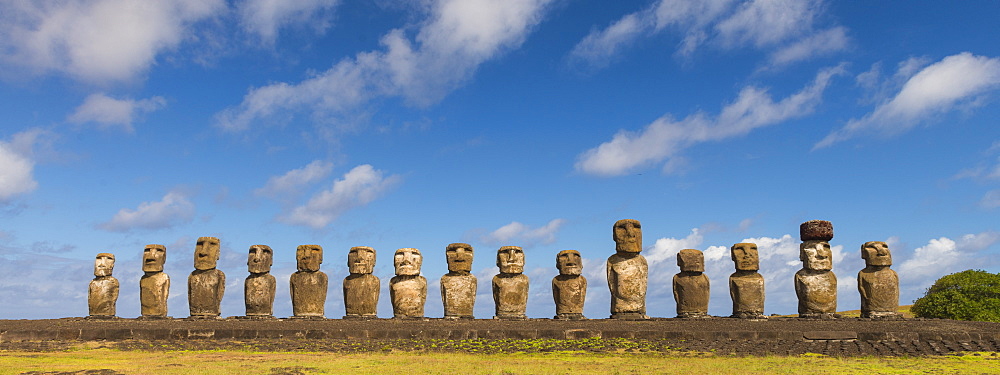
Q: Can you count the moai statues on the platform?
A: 15